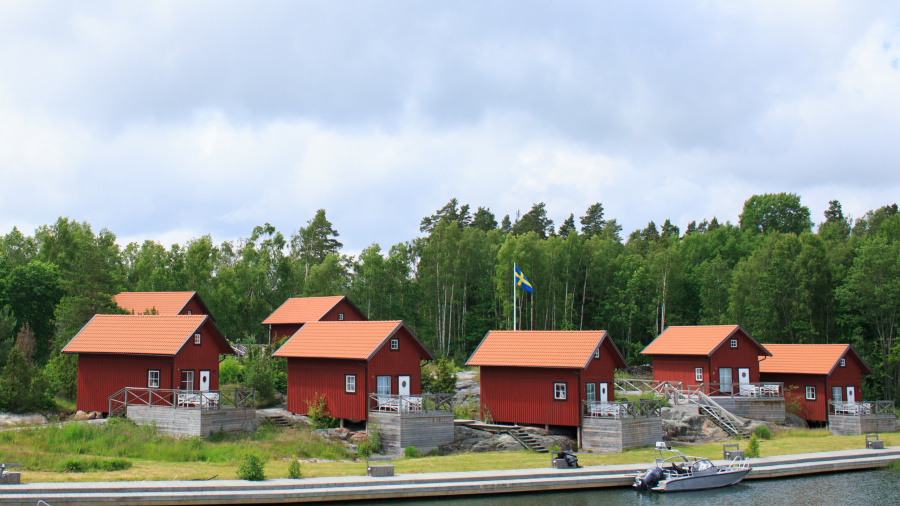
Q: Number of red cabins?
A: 7